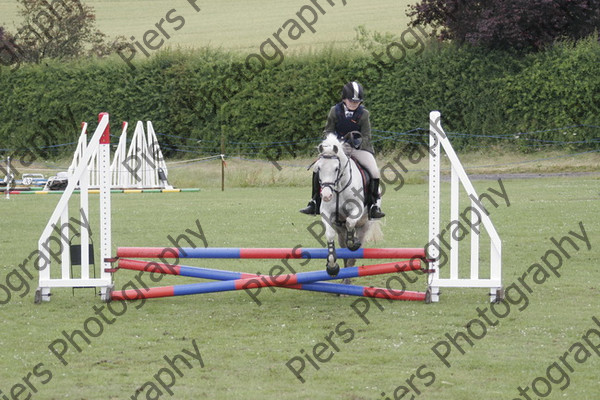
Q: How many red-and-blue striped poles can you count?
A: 3